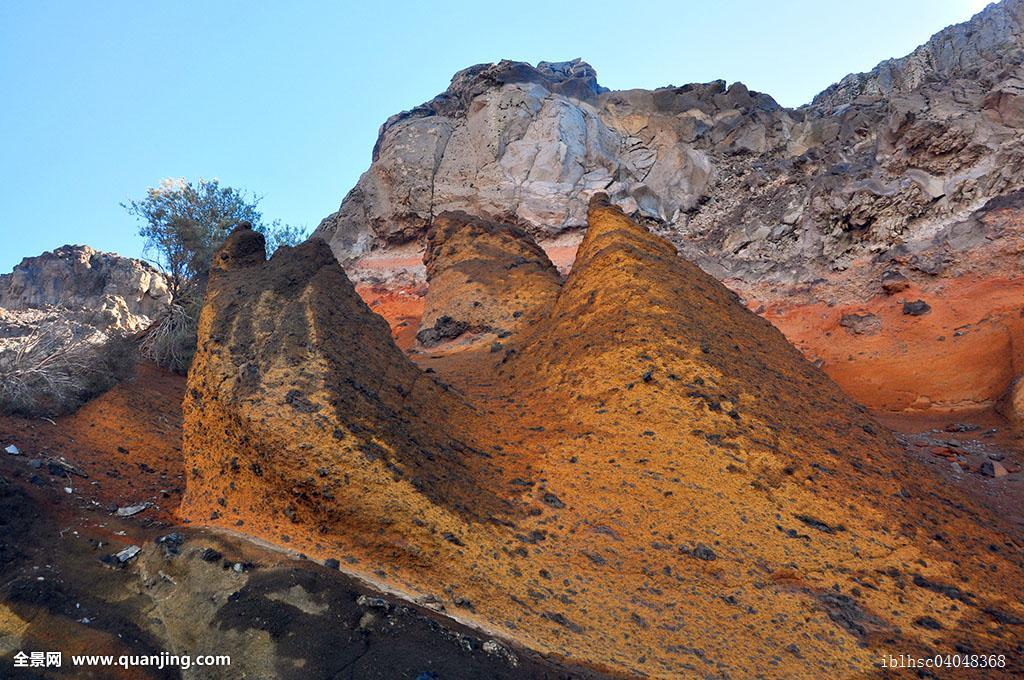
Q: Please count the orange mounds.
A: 3